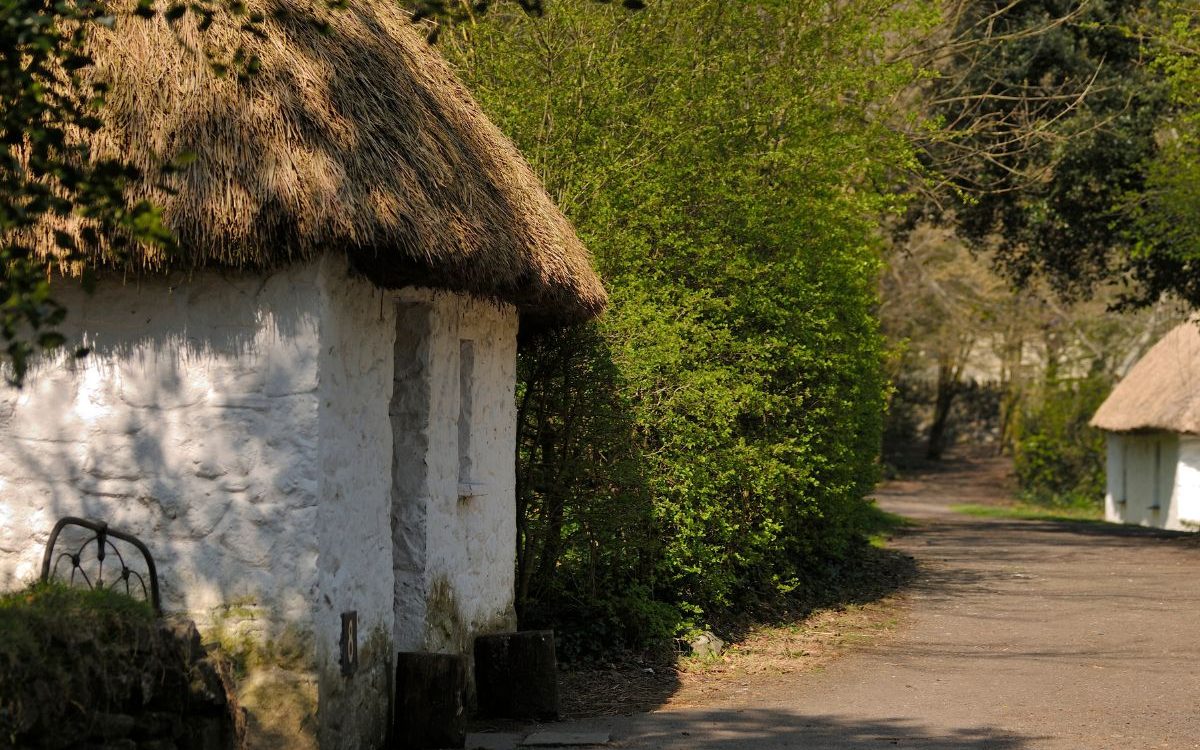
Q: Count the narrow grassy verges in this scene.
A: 2